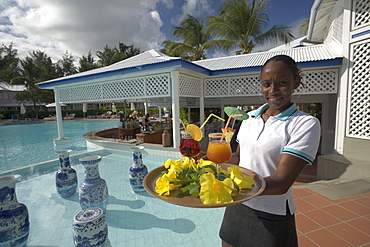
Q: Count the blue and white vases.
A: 5